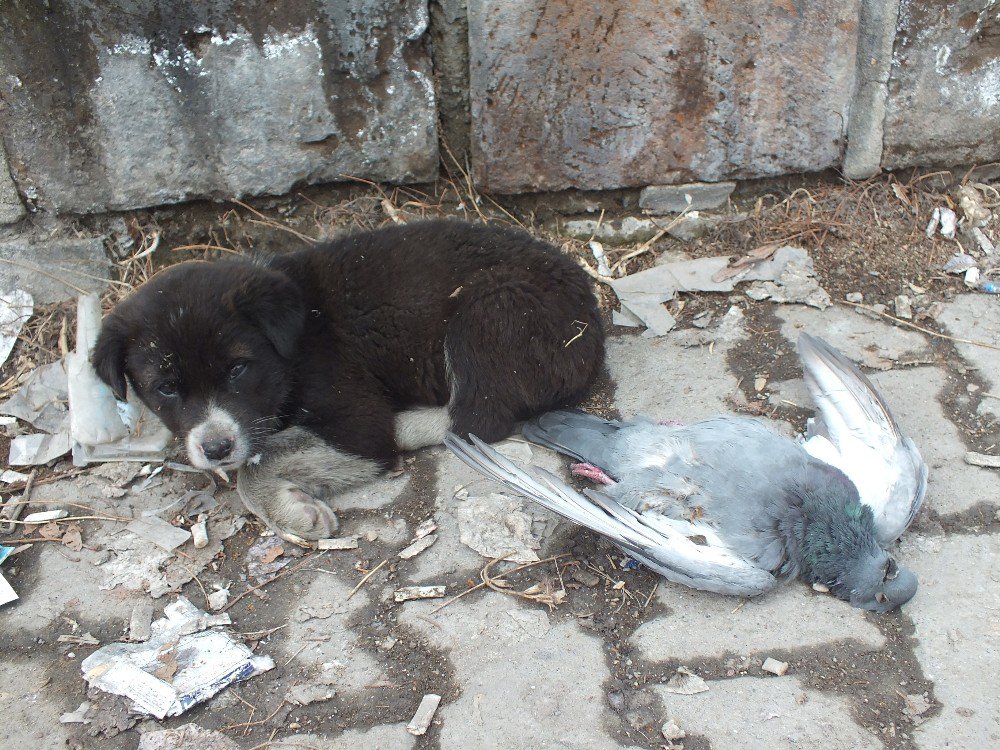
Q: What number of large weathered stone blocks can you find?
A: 3